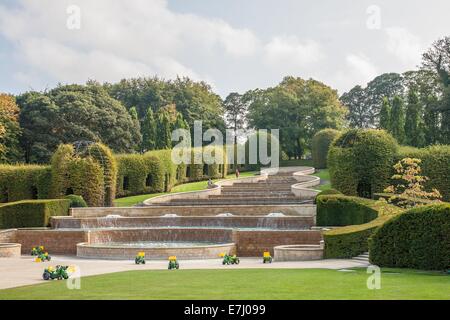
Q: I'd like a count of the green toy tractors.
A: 7